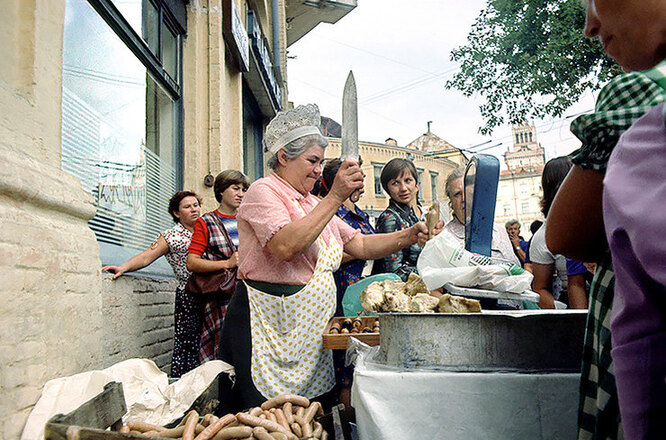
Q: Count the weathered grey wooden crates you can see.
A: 1